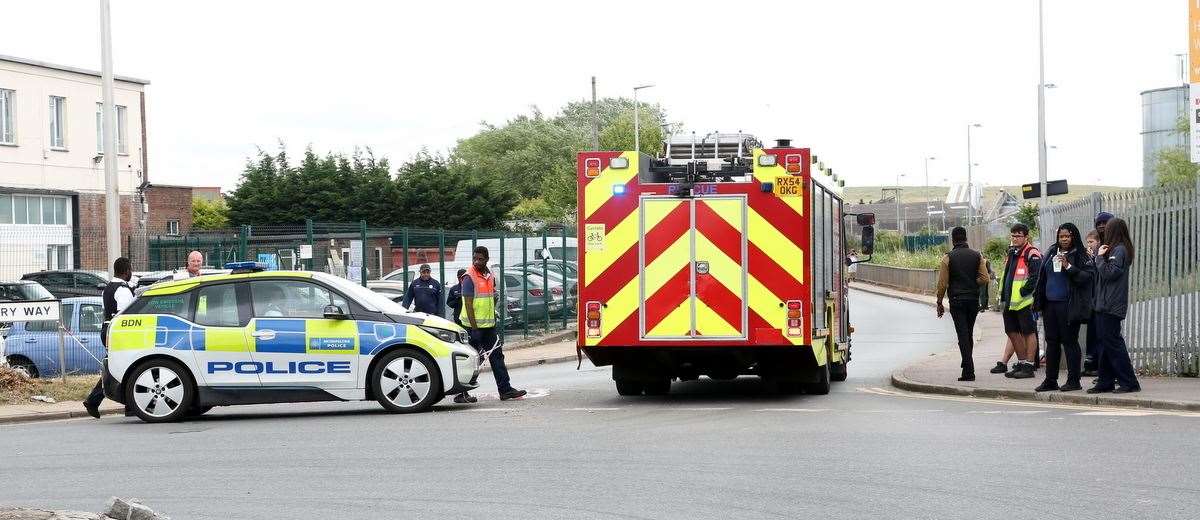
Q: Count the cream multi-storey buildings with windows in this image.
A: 1